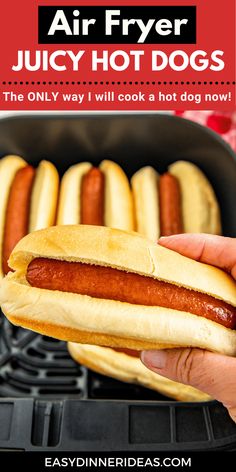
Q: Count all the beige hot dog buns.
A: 5